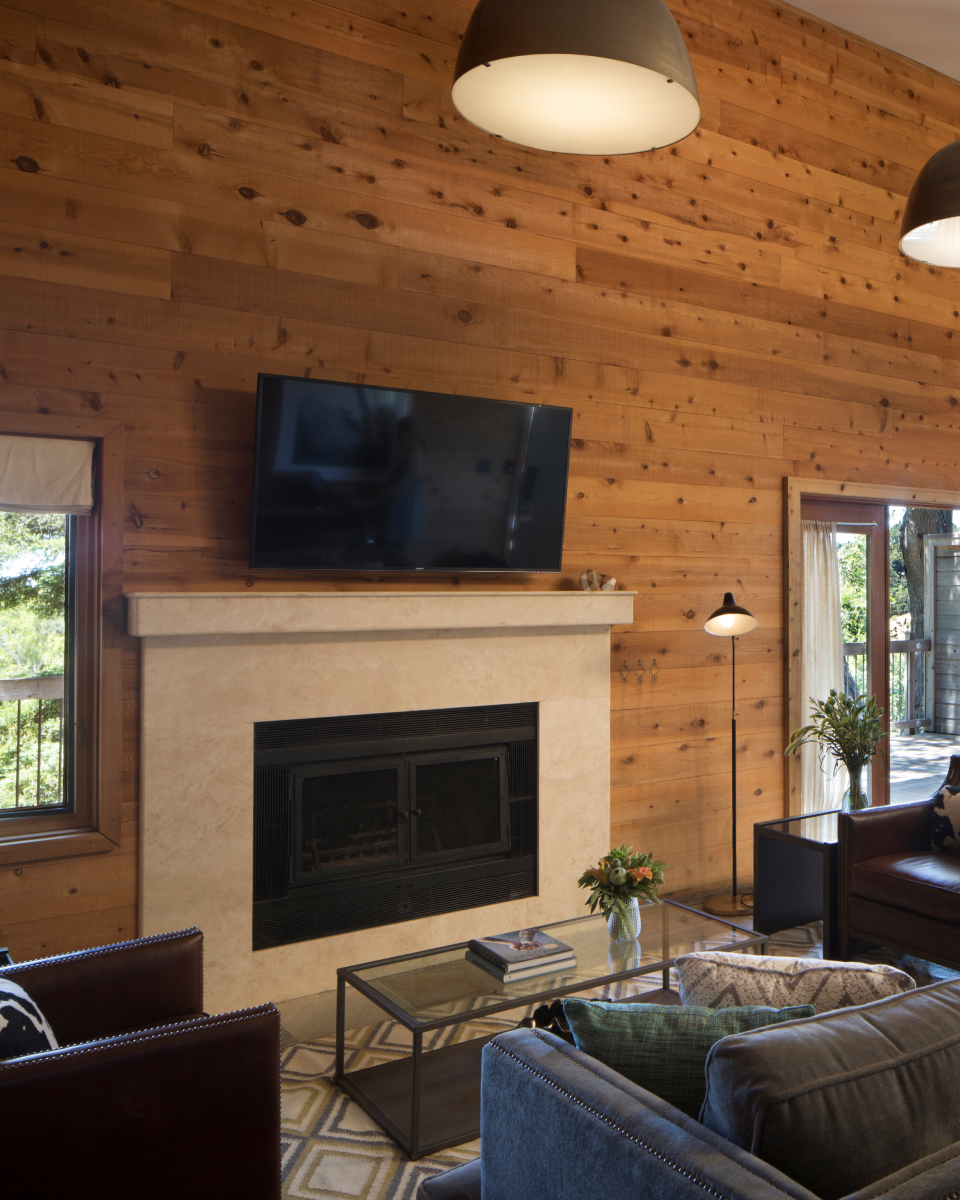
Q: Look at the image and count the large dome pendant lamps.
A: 2